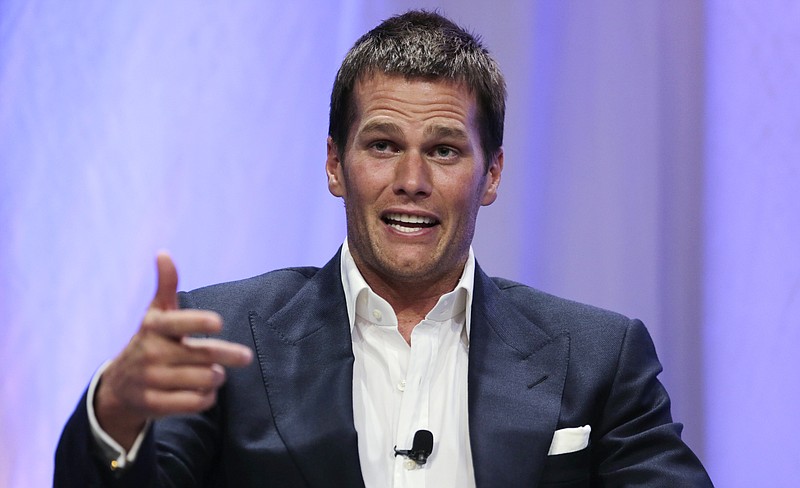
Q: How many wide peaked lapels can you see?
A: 2